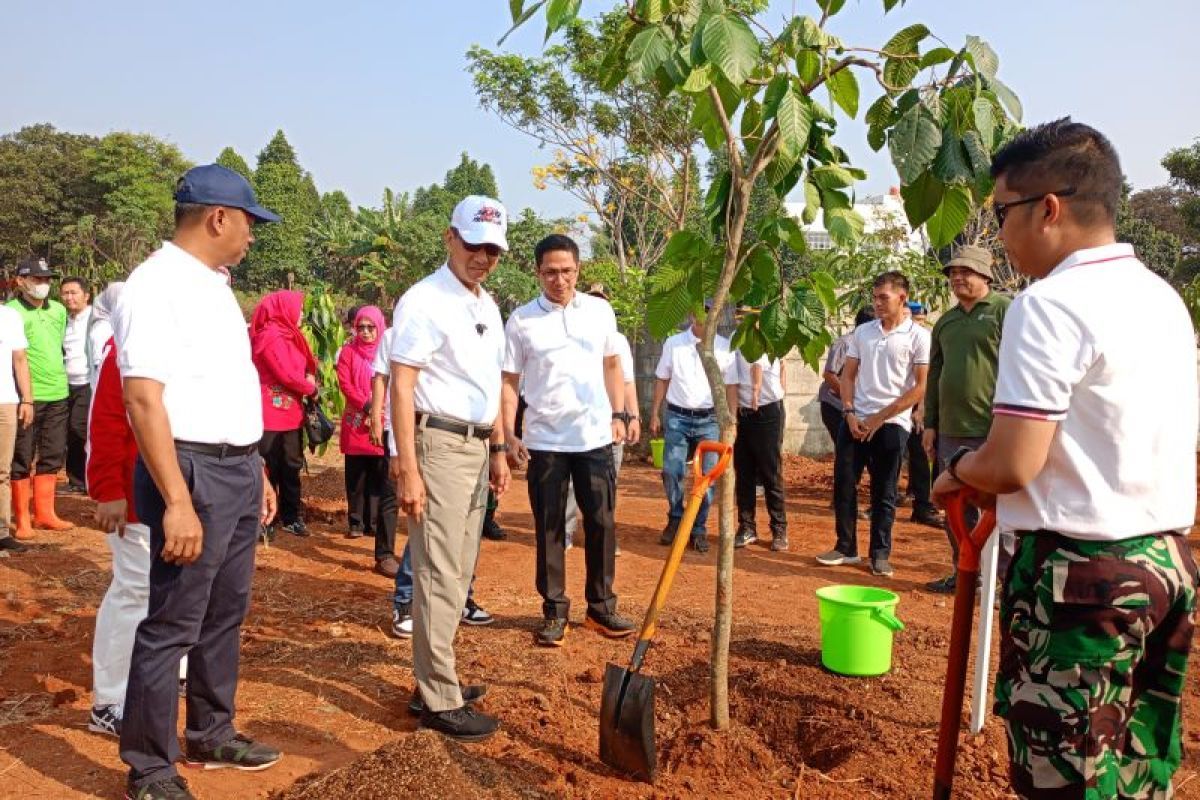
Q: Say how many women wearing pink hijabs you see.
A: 2